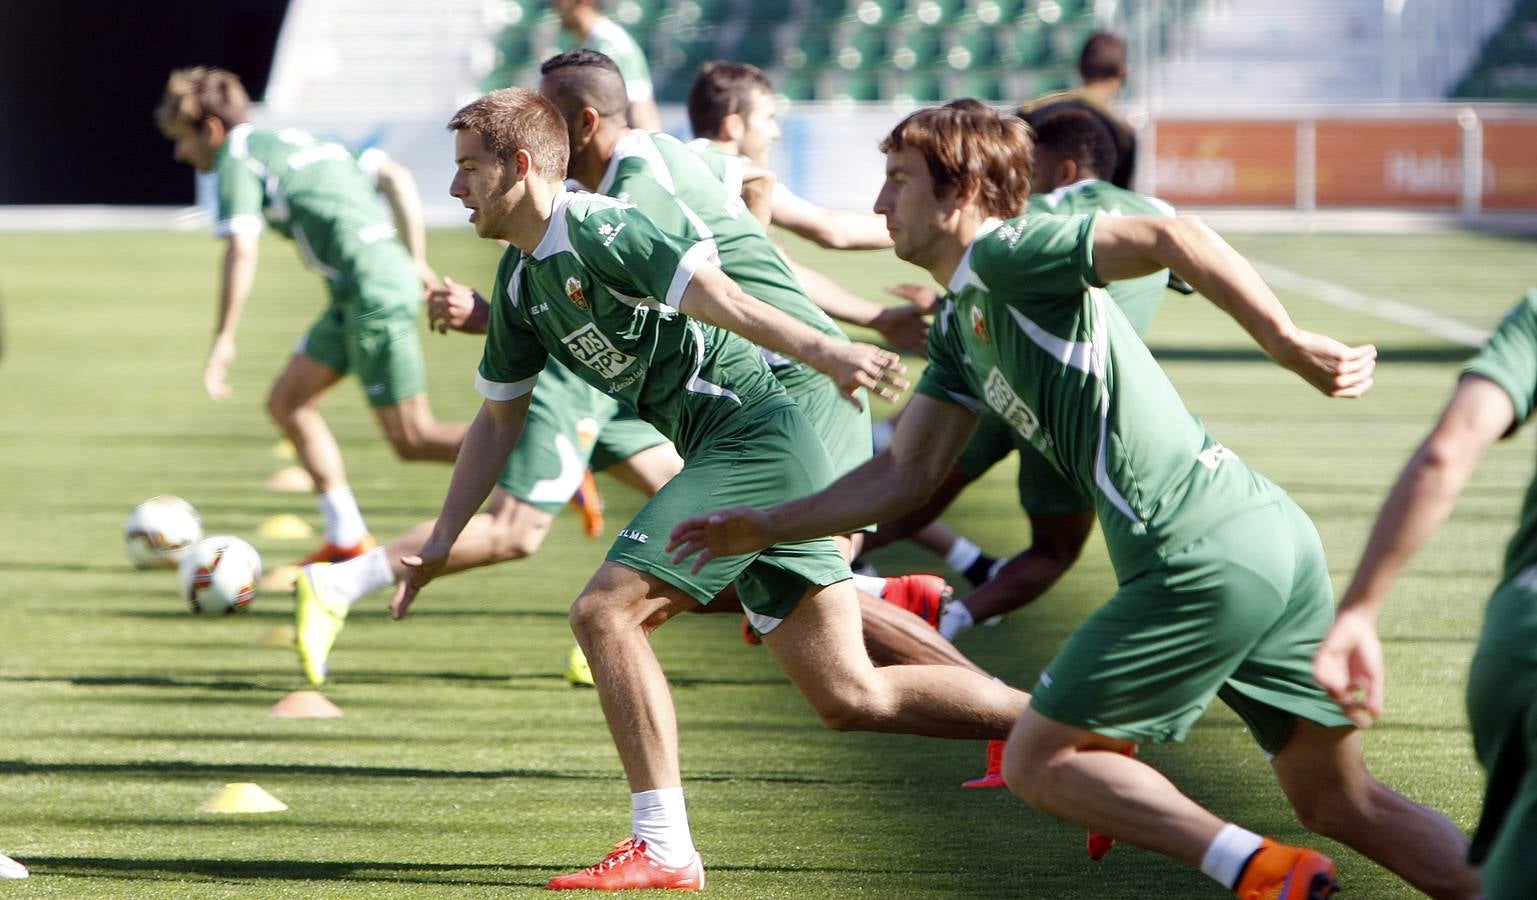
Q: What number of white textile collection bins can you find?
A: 0